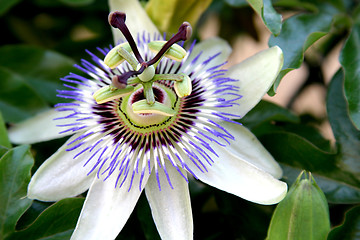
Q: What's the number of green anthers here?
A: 5